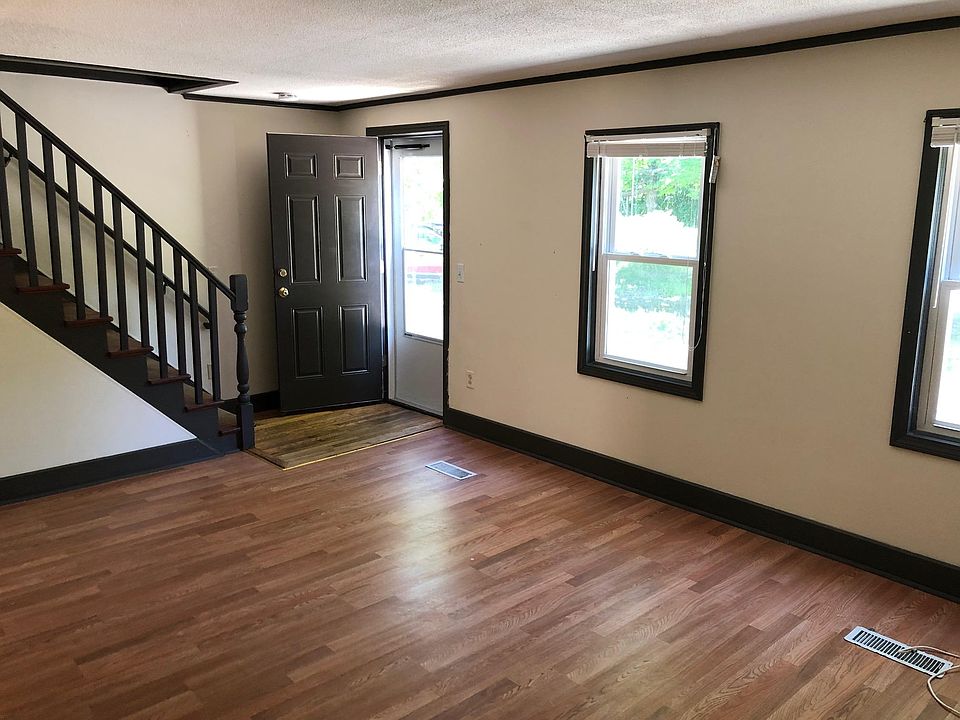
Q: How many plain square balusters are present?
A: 11